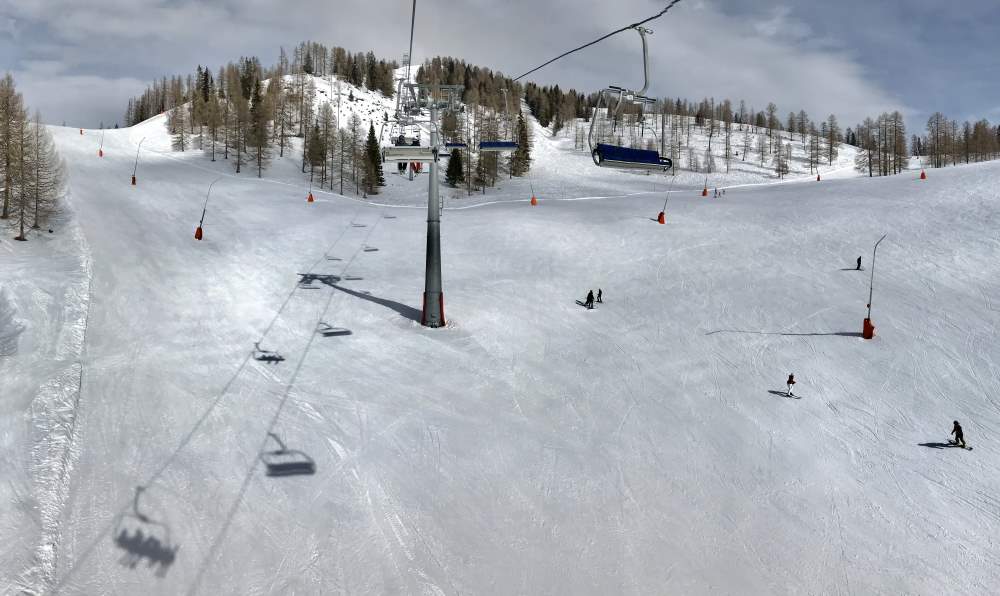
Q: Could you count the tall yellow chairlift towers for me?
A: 0